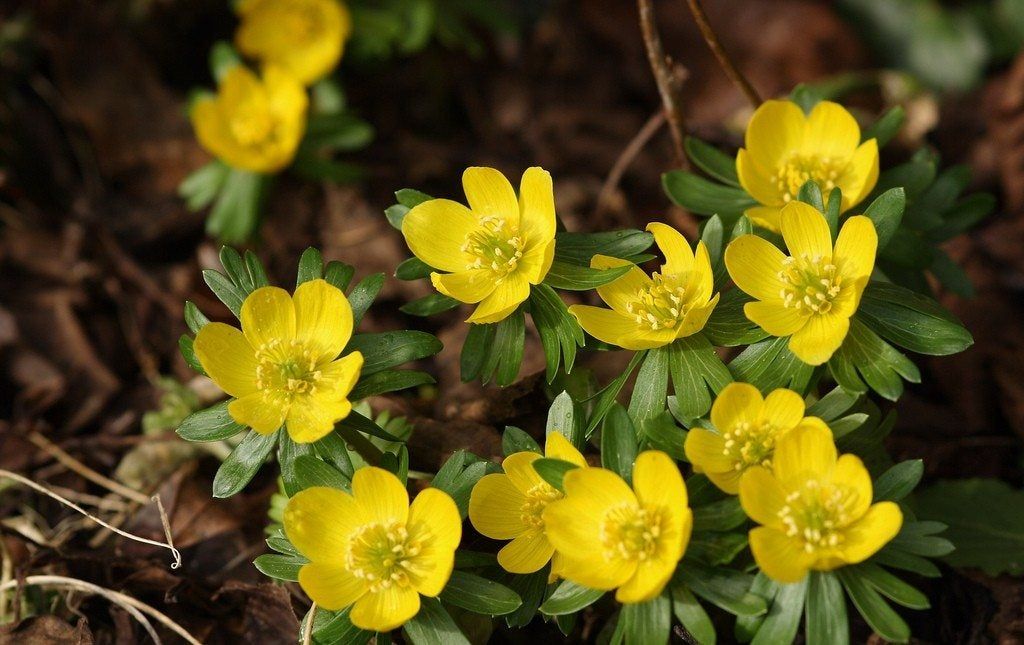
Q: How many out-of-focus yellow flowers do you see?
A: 2